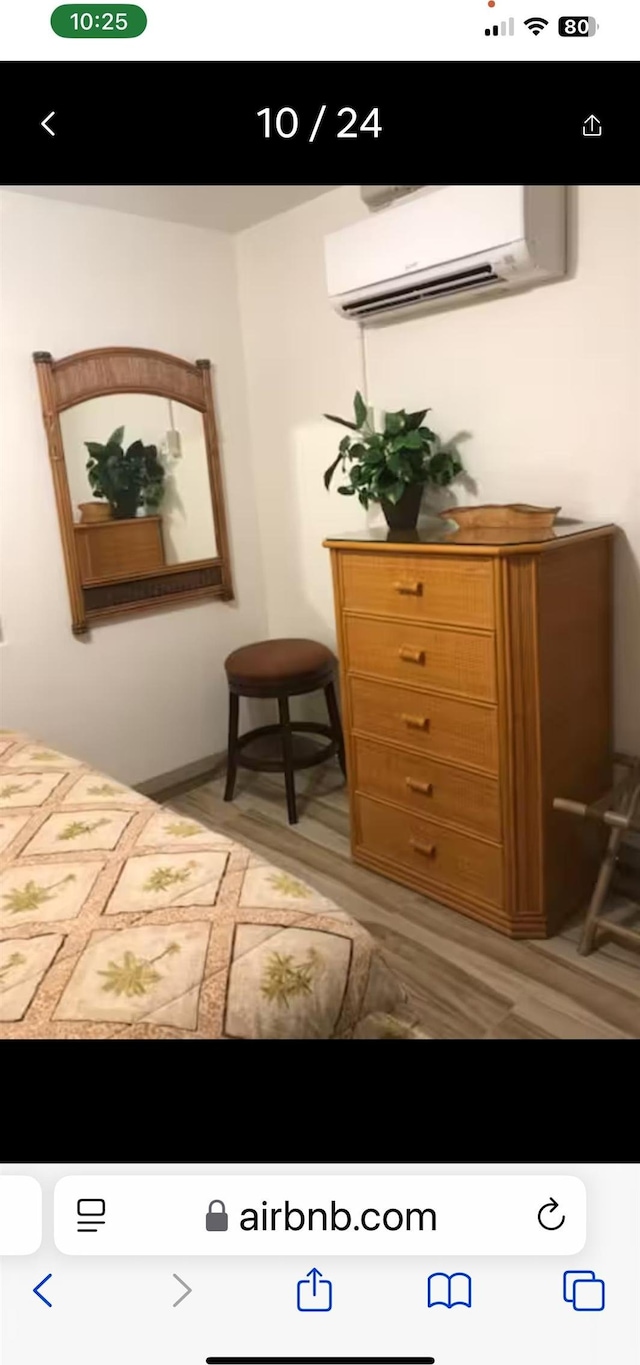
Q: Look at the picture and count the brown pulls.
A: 5